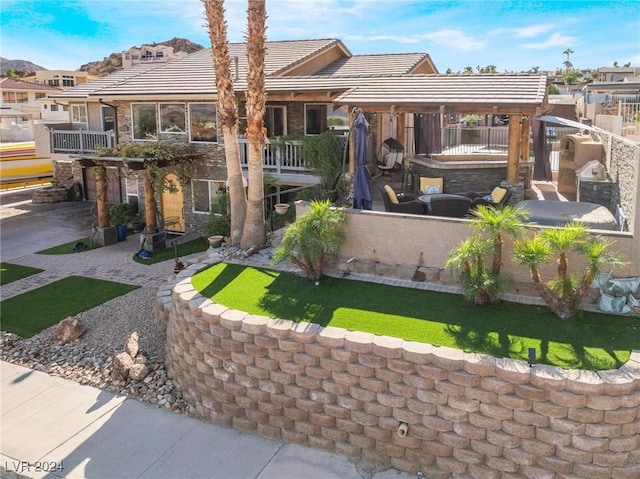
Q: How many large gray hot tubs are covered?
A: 1